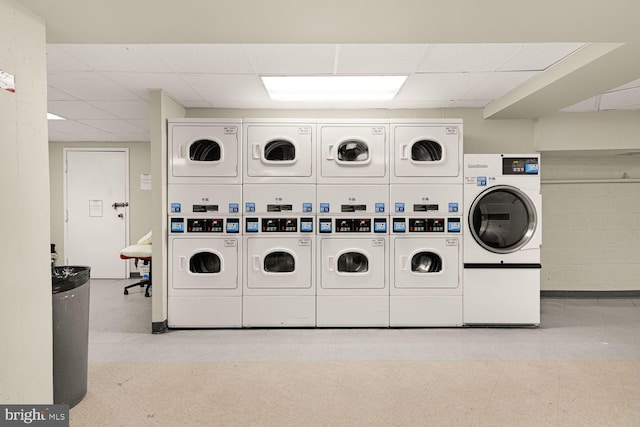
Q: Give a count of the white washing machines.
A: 9